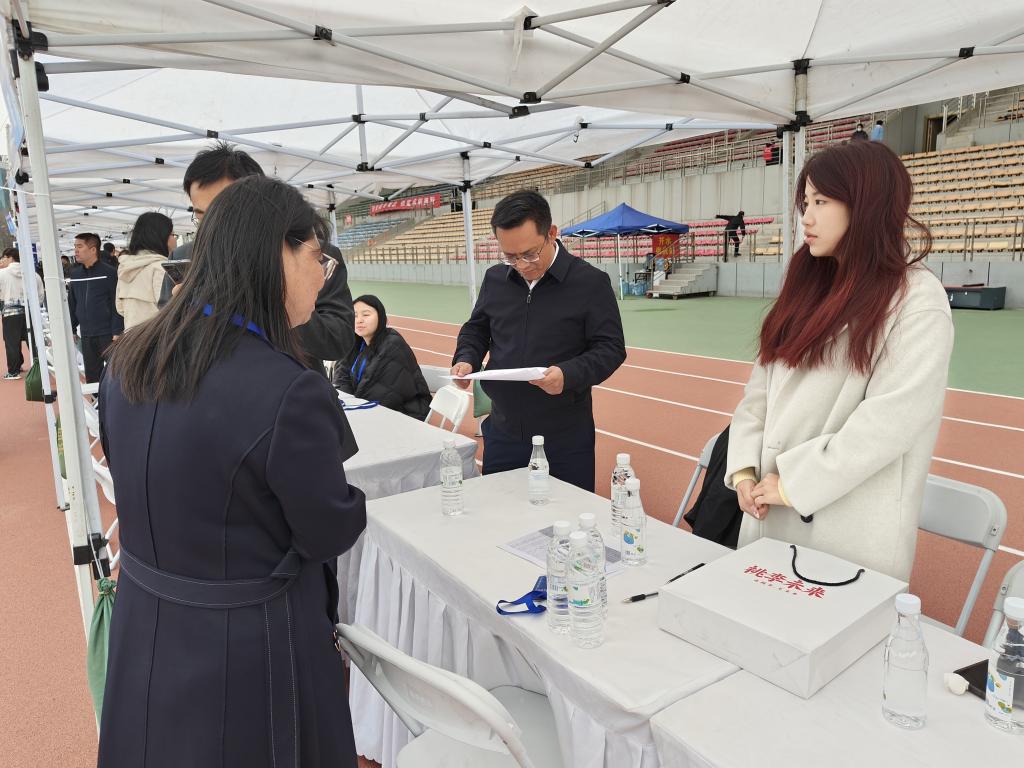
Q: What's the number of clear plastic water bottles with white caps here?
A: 9